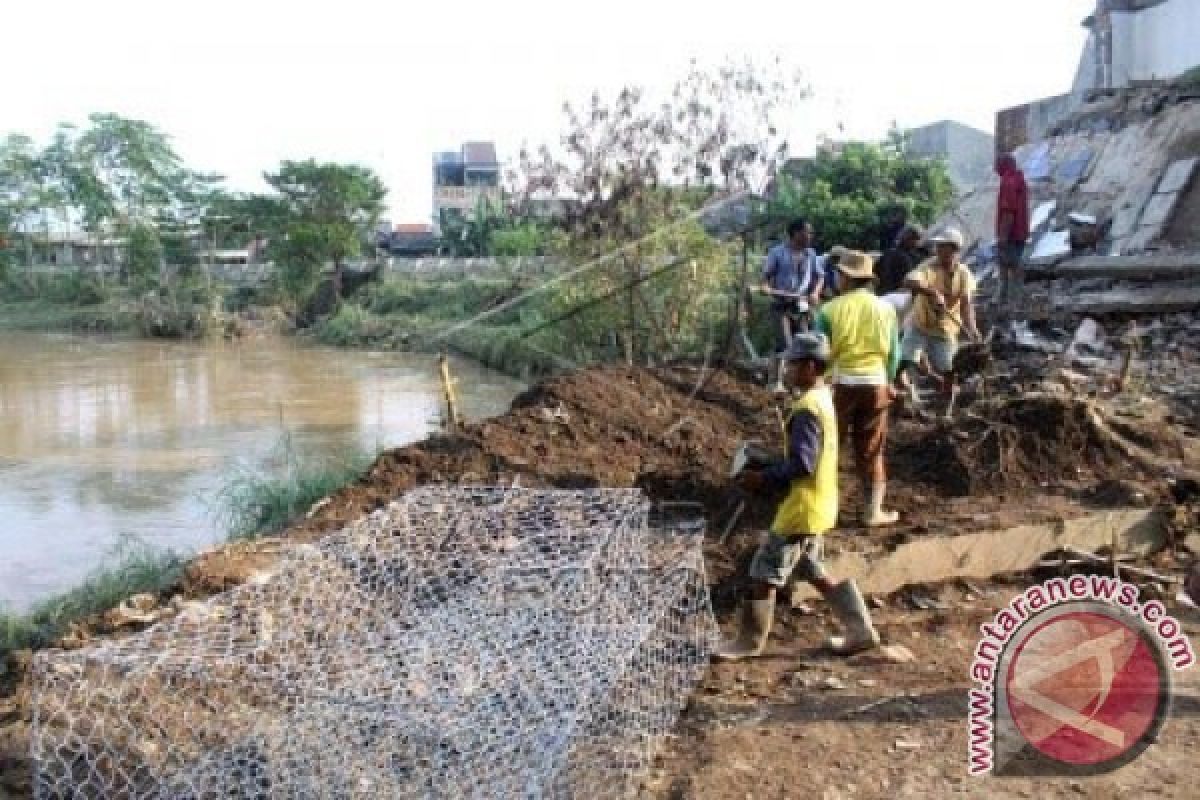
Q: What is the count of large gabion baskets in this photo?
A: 1